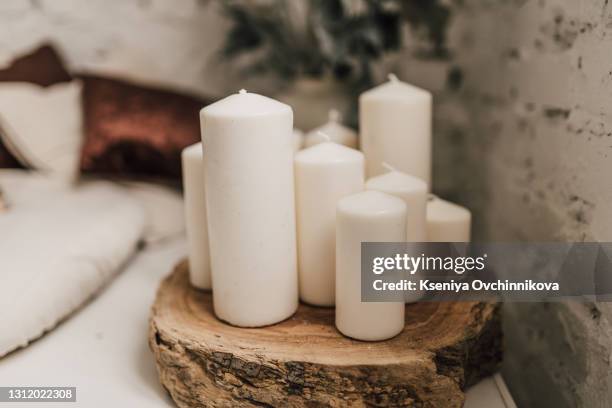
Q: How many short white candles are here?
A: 3